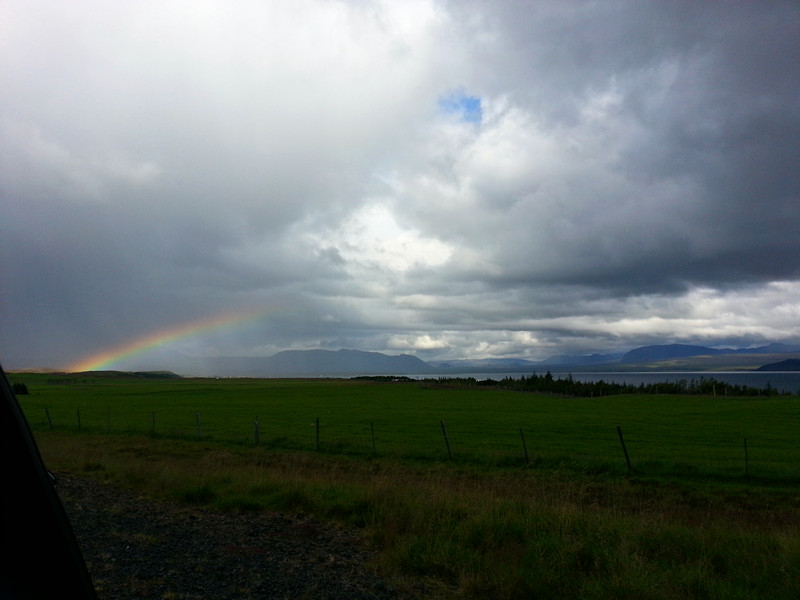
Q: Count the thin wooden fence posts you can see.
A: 12